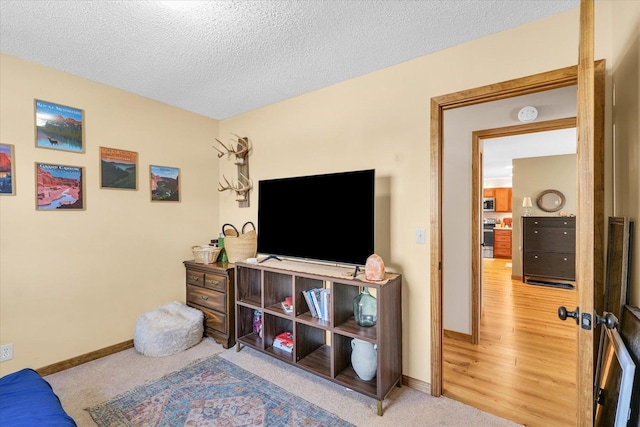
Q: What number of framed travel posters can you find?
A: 5